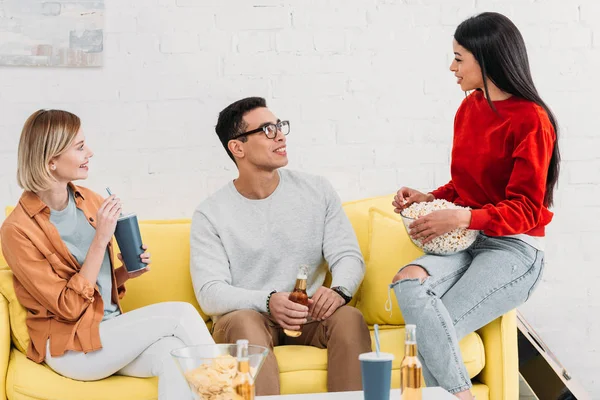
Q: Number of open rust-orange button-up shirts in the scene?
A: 1